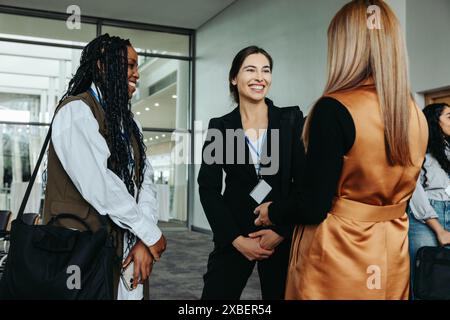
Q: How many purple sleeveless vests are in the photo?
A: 0